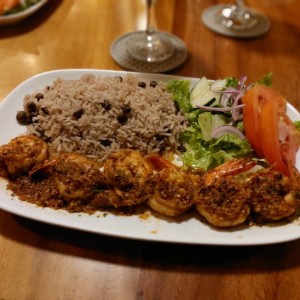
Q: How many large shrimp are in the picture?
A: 6